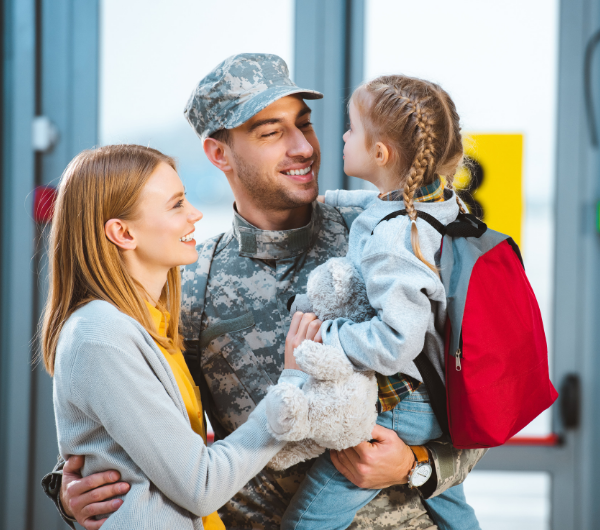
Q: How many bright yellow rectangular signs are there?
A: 1